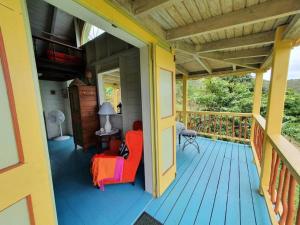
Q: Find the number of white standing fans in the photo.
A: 1